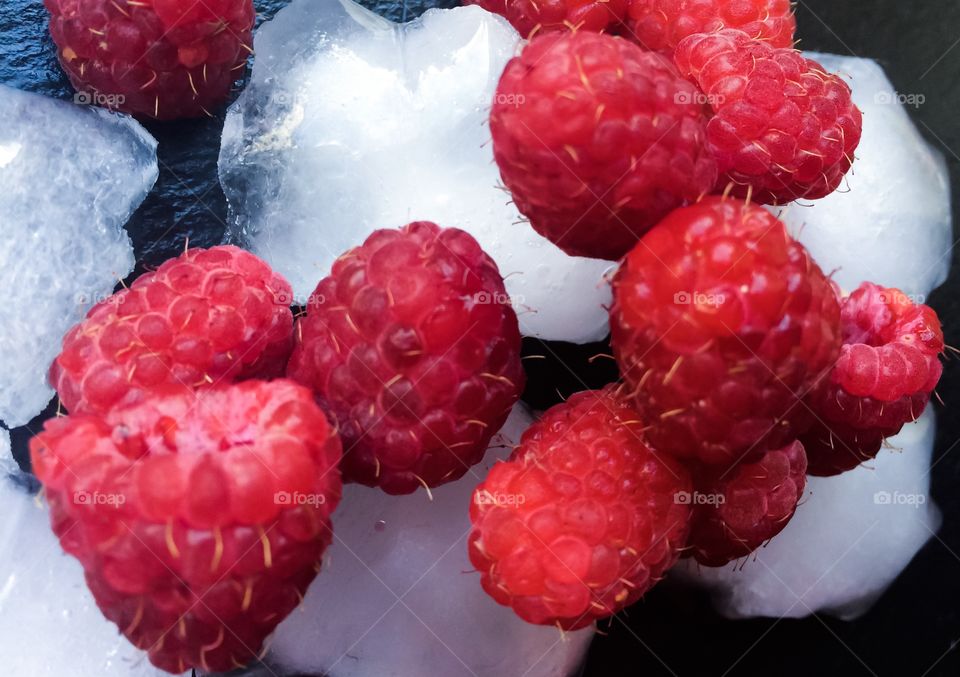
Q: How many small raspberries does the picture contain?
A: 12